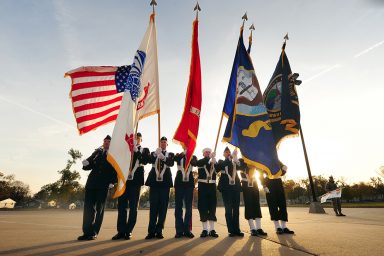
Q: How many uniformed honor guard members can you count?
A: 8